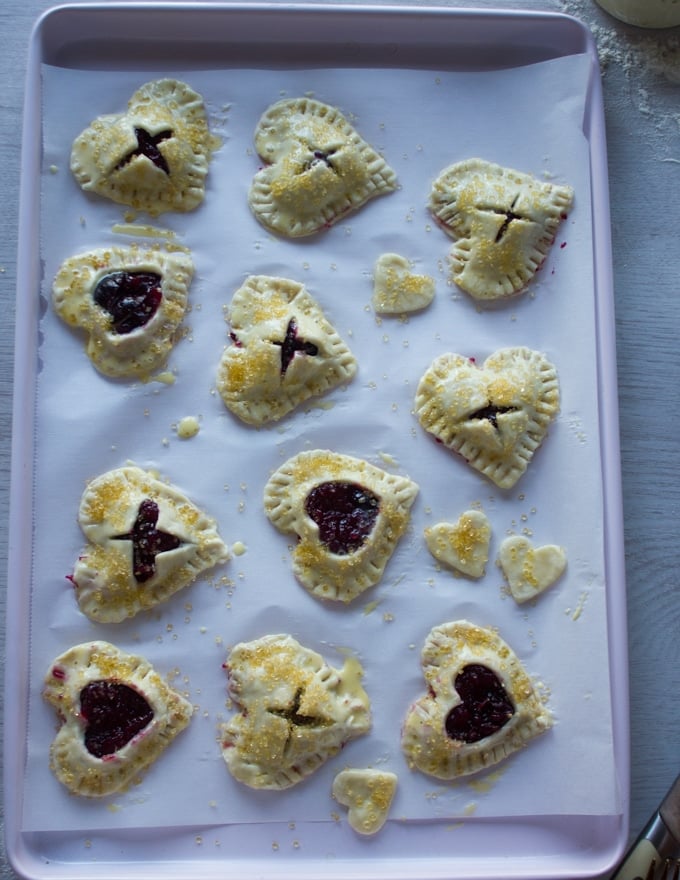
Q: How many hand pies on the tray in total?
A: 11